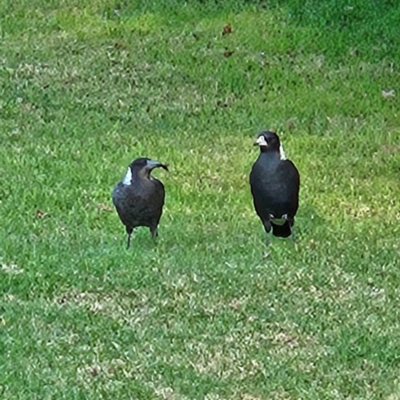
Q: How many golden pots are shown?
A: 0